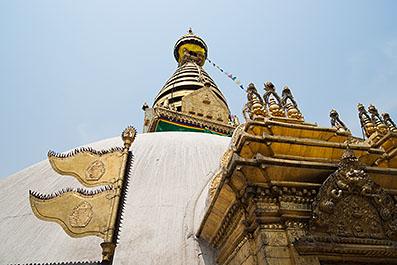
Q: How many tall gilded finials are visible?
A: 7